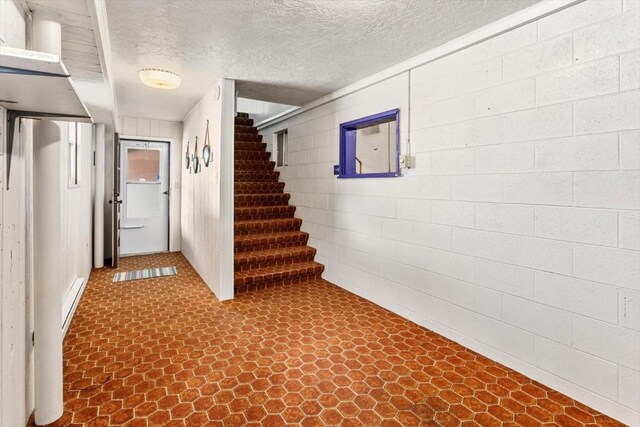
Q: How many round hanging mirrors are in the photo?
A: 3